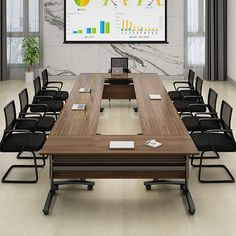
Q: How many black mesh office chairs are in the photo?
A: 9